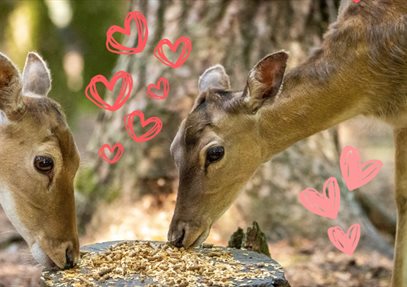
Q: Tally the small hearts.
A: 2